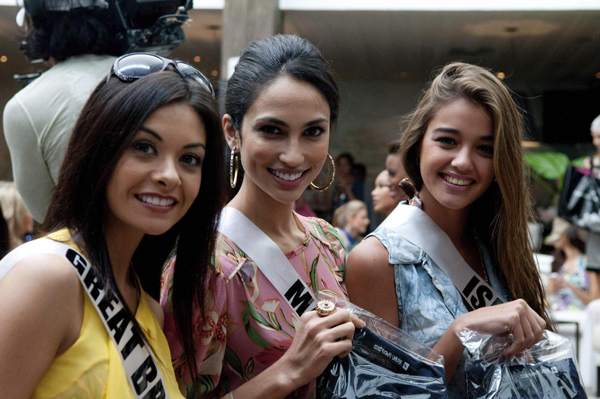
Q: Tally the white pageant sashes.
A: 3